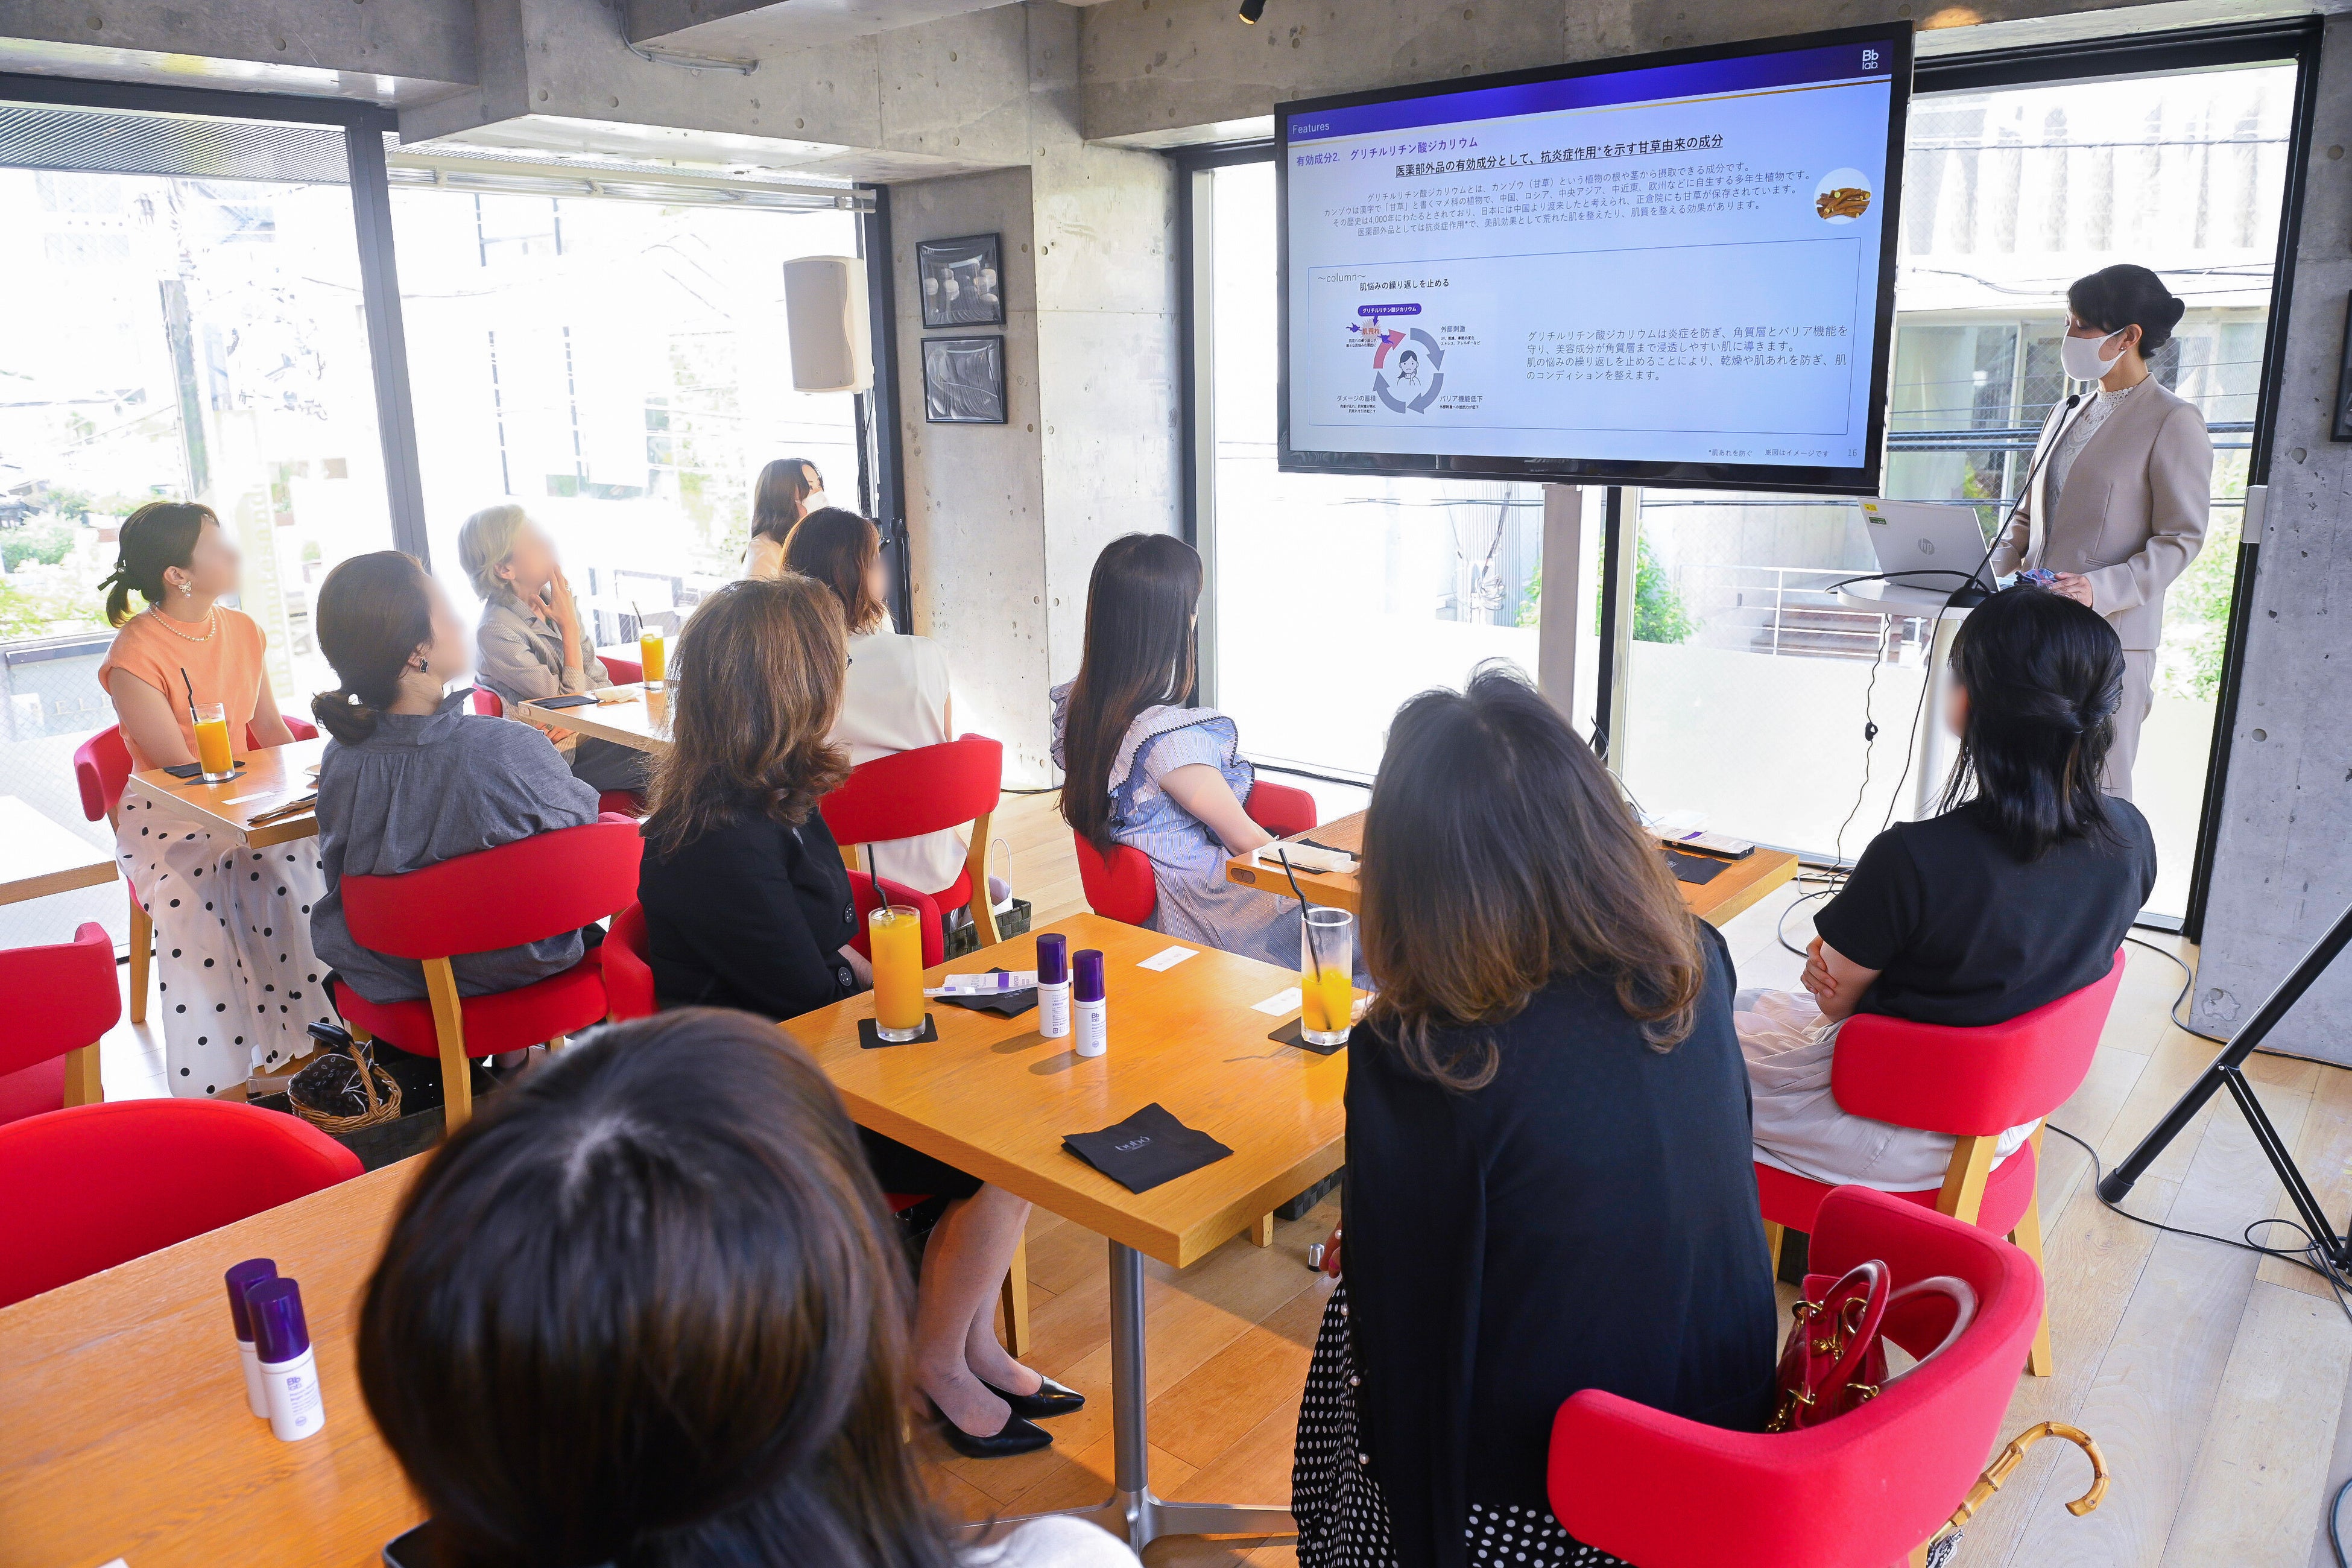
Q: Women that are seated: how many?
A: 10